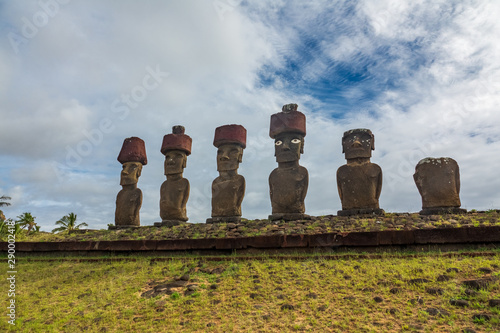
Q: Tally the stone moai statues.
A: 6